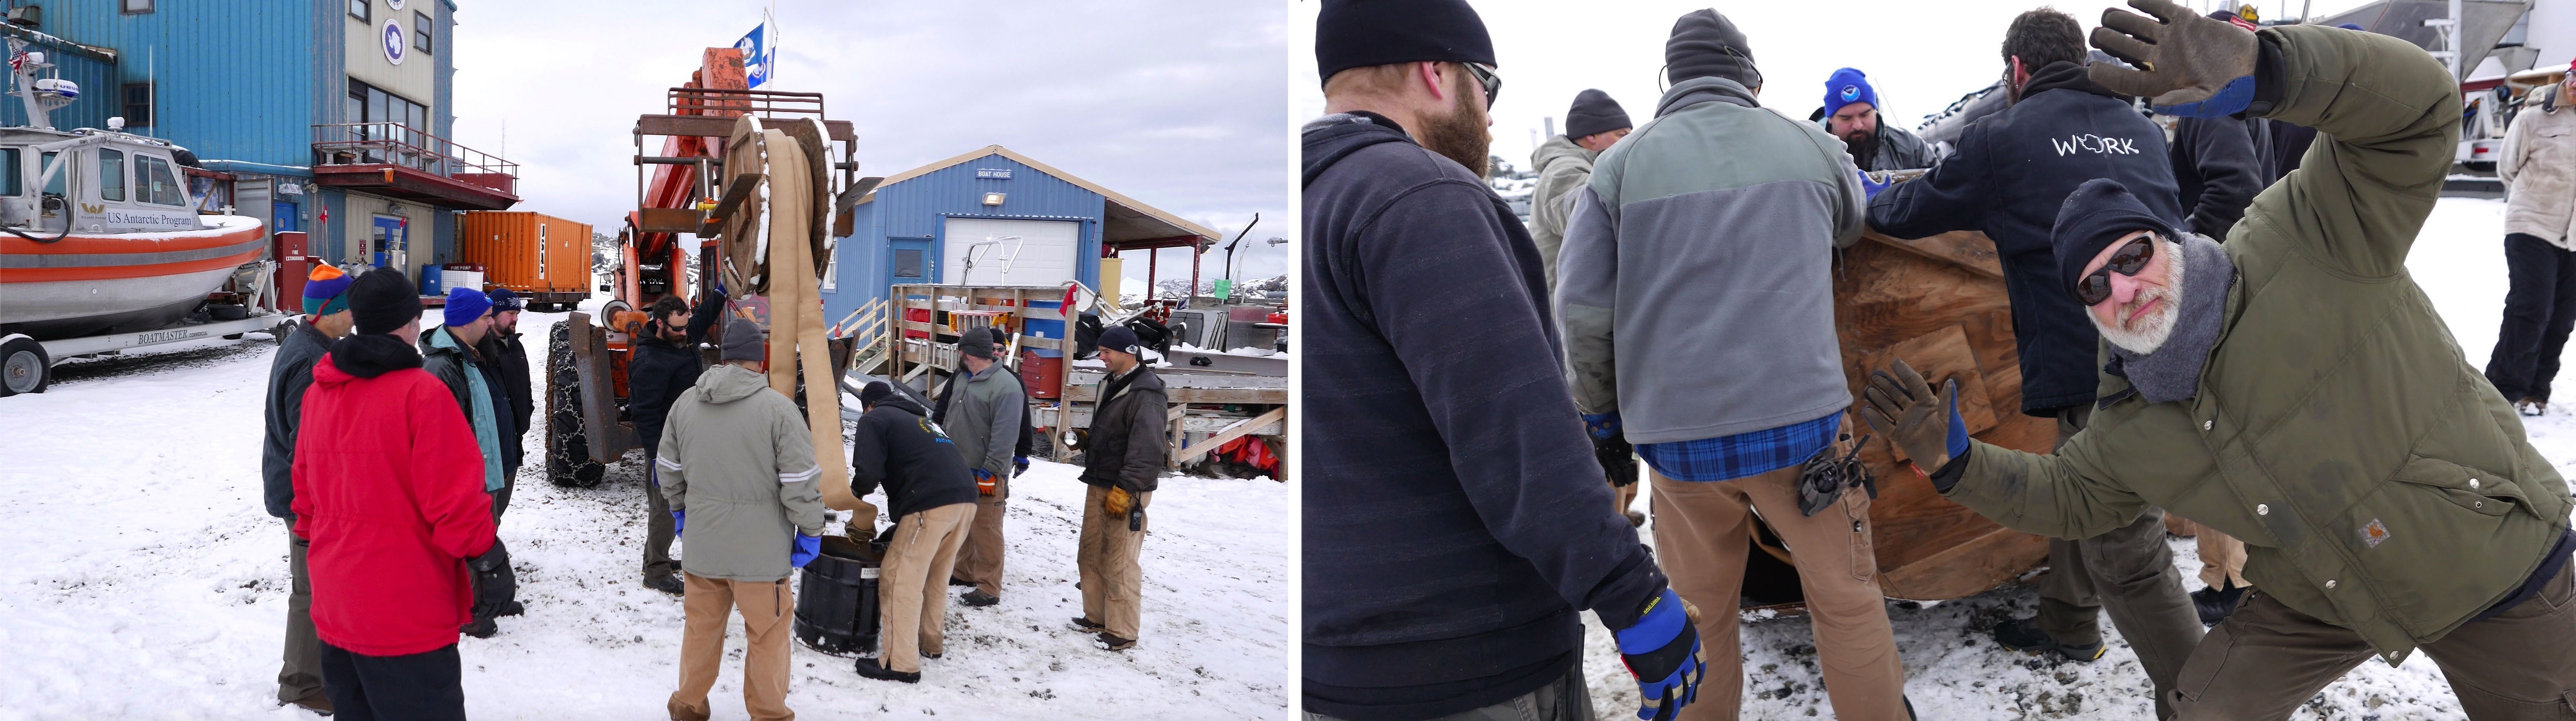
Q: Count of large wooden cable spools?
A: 2